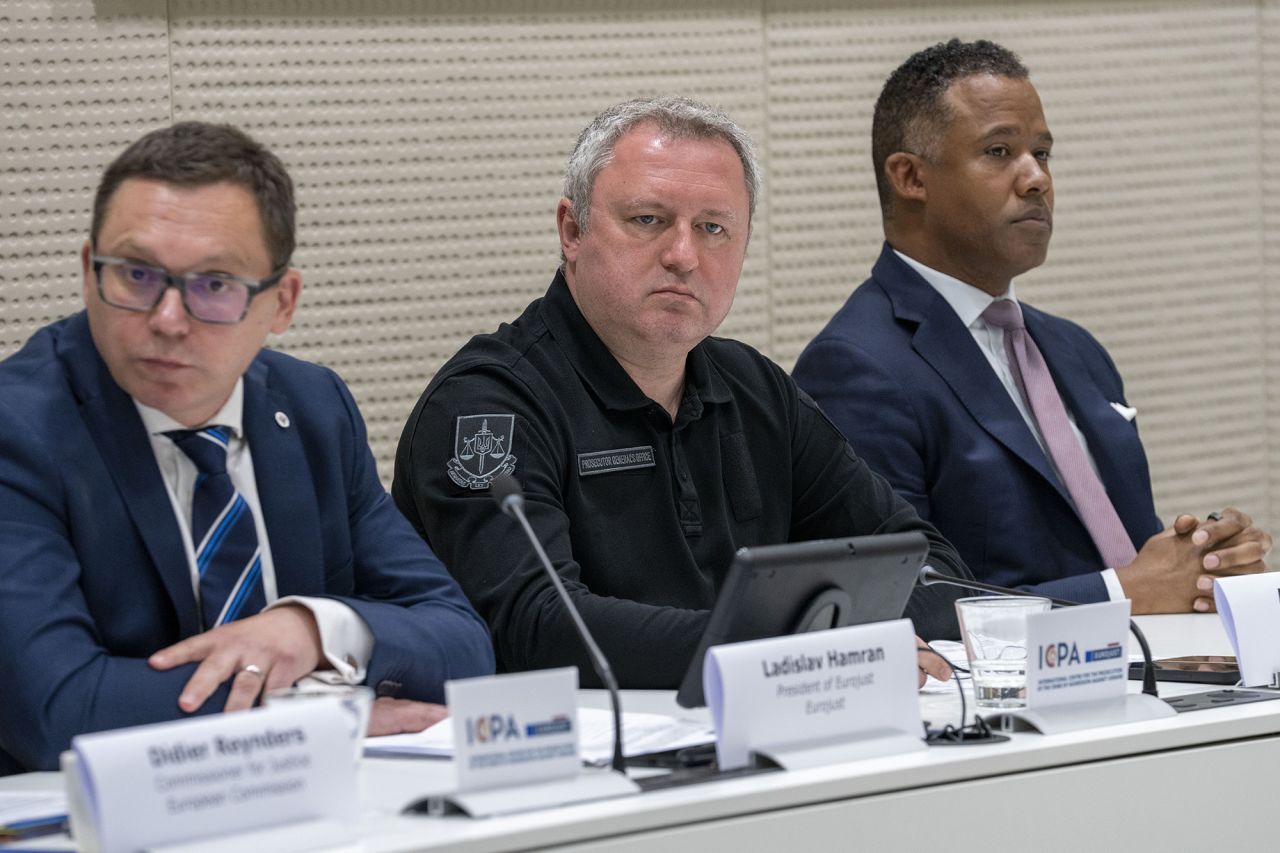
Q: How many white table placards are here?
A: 5